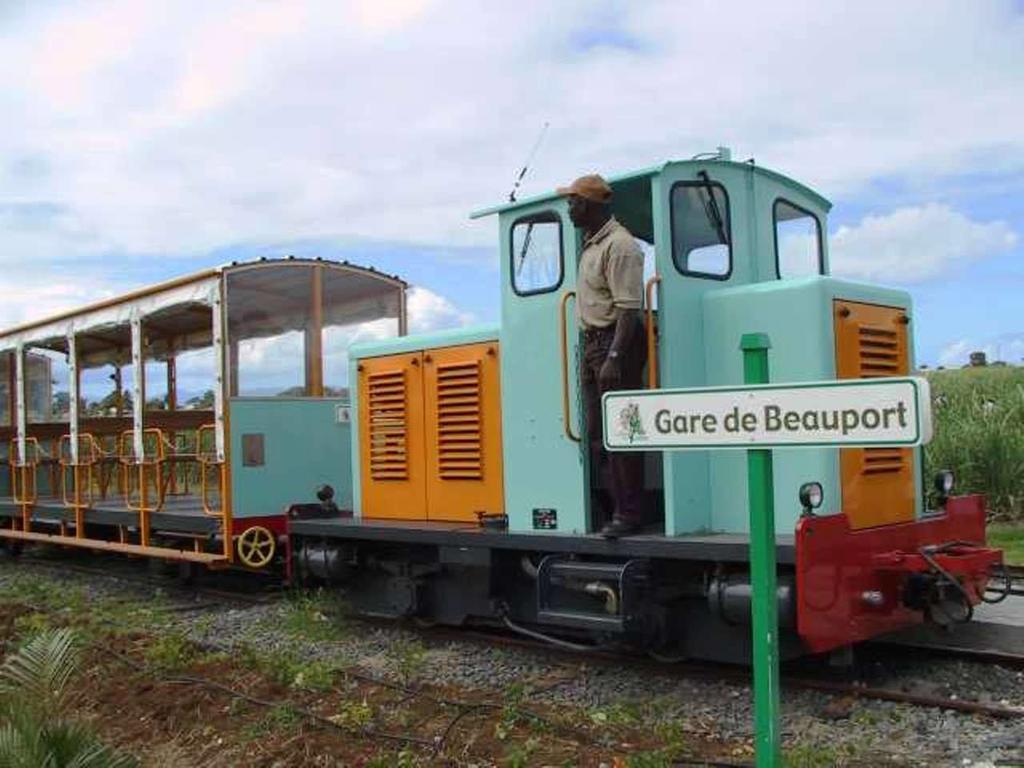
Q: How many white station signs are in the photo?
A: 1